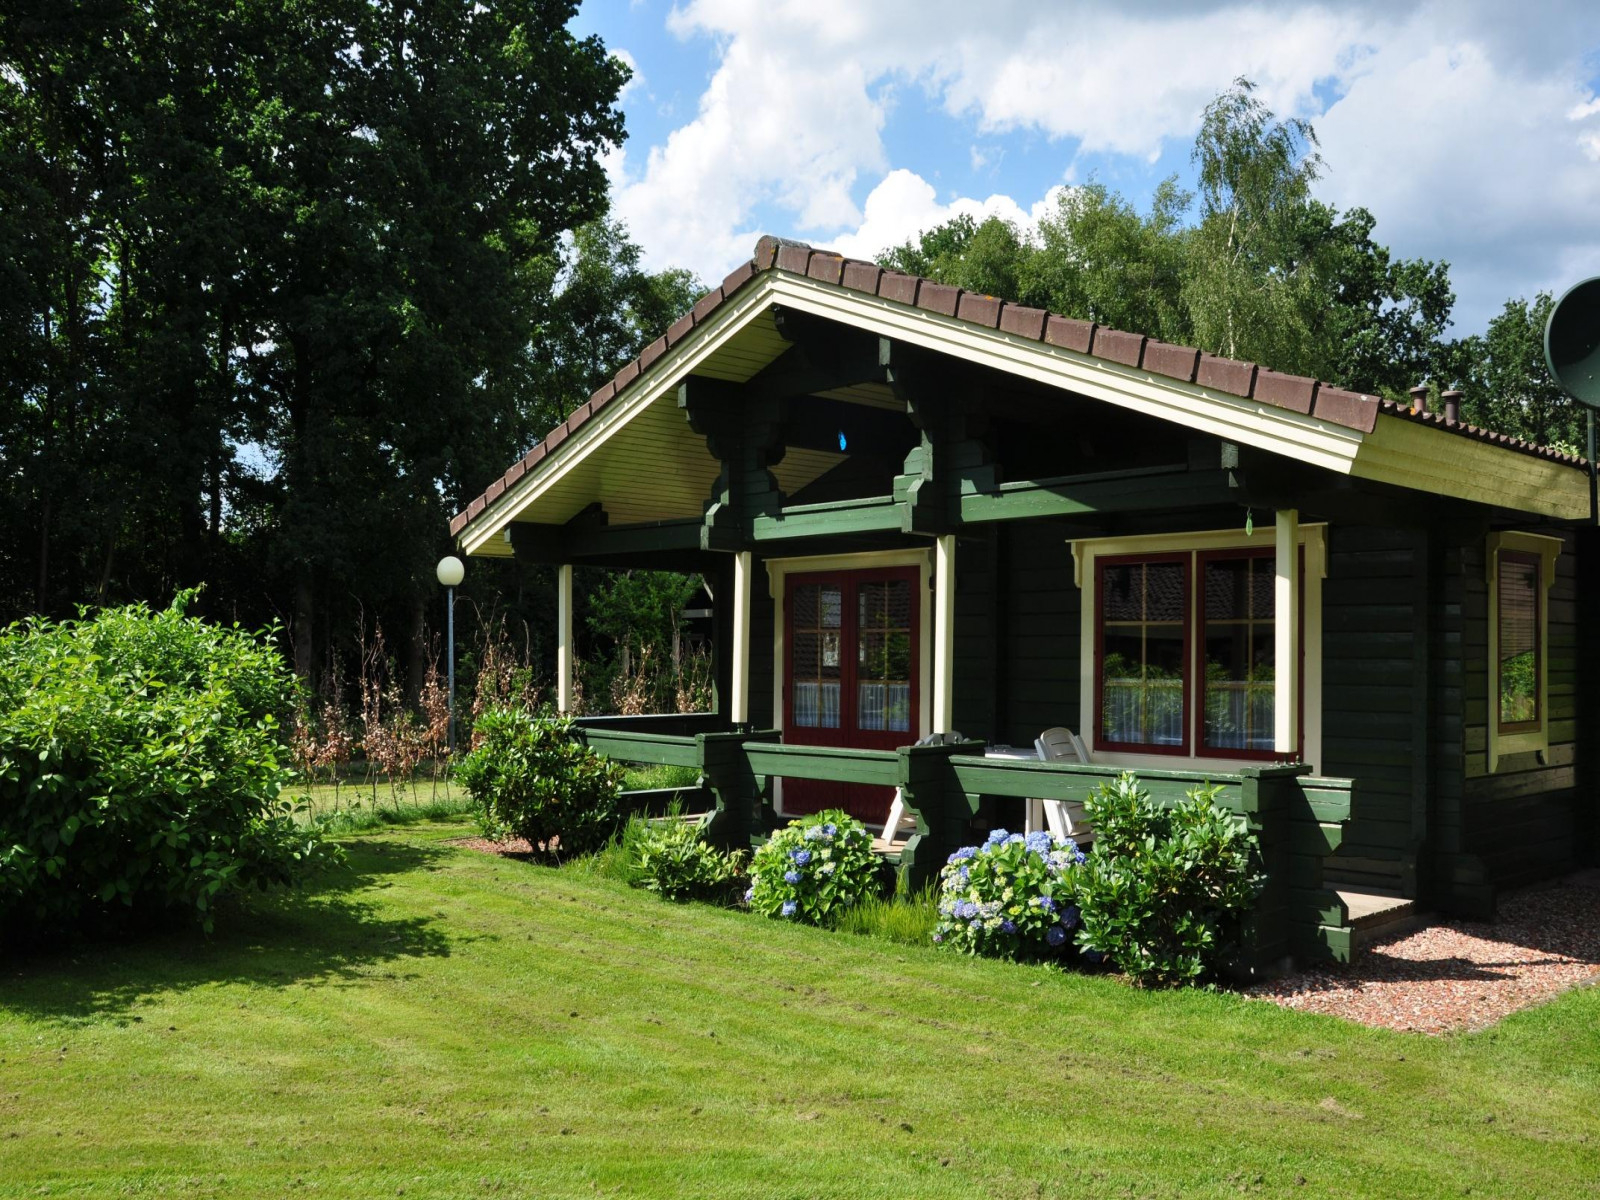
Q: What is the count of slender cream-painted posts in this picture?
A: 4